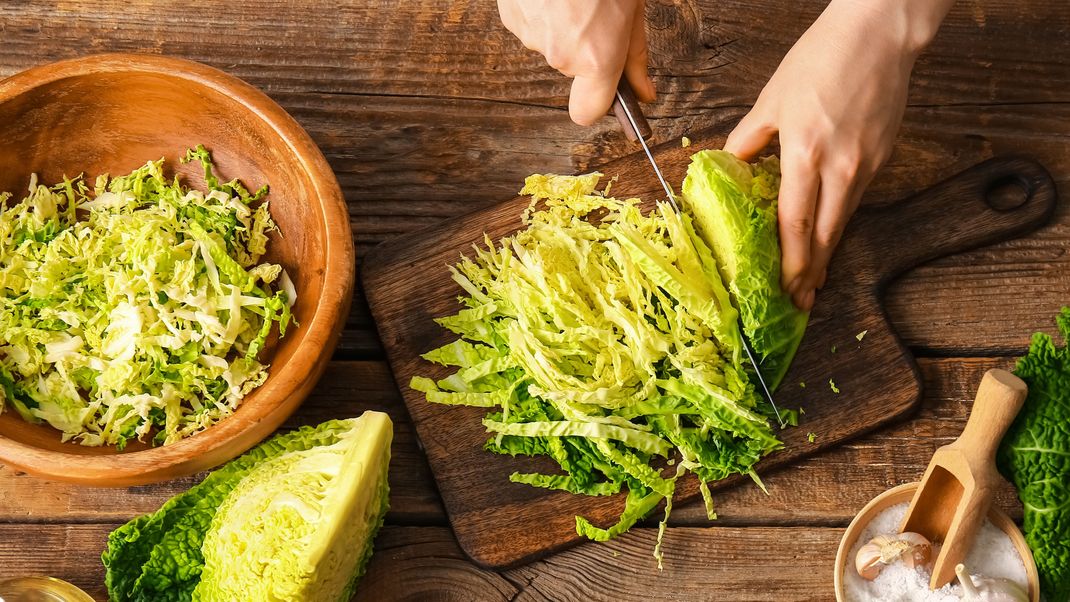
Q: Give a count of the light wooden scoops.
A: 1